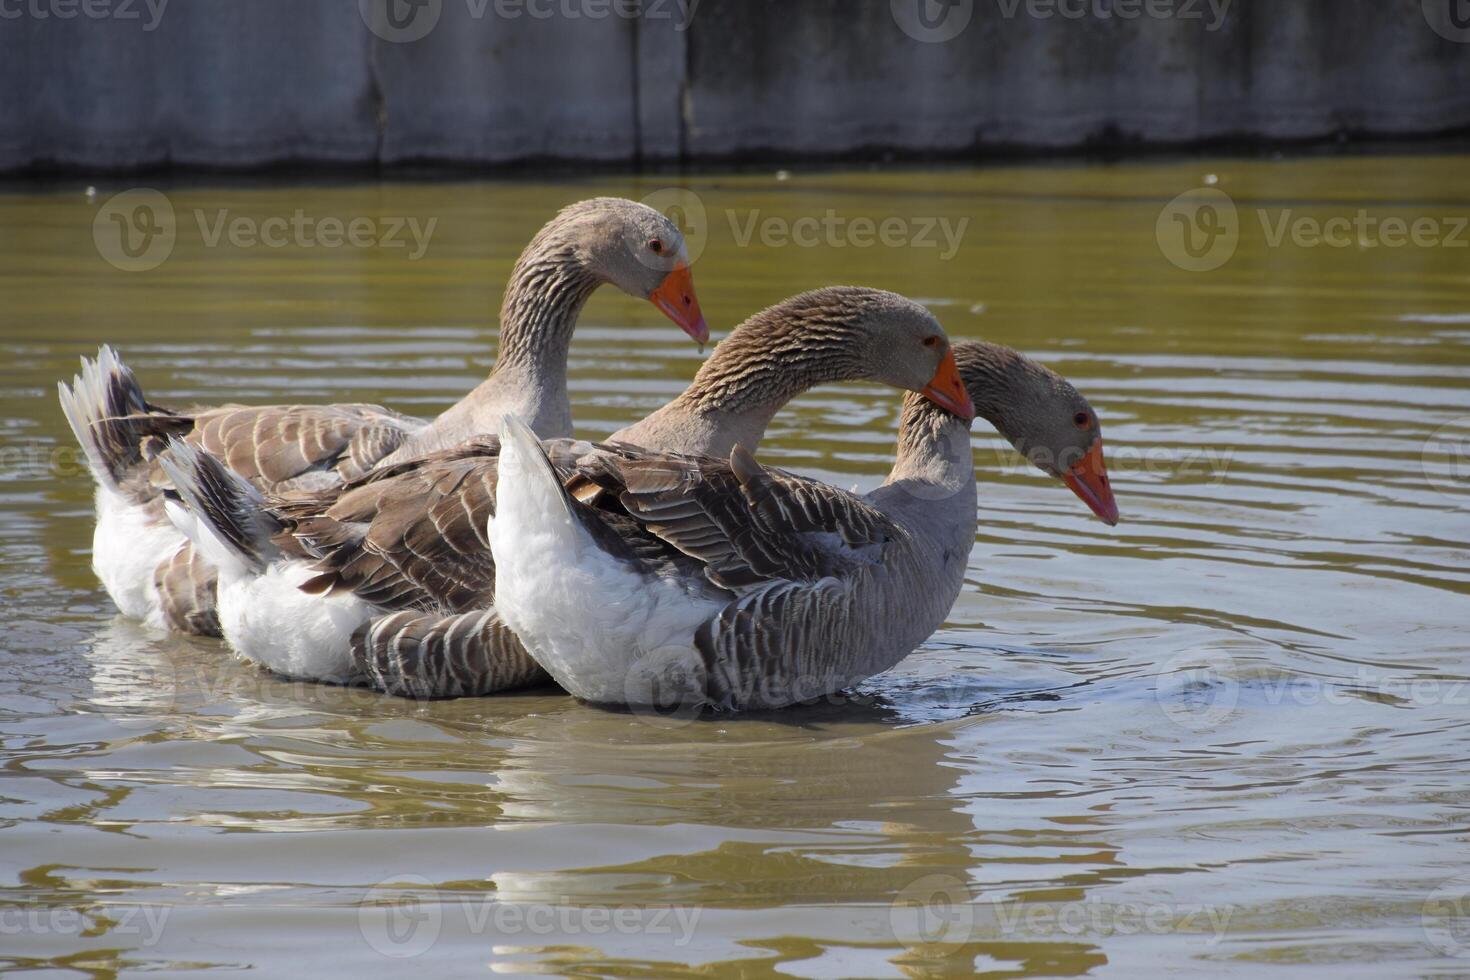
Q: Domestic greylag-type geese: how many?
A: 3